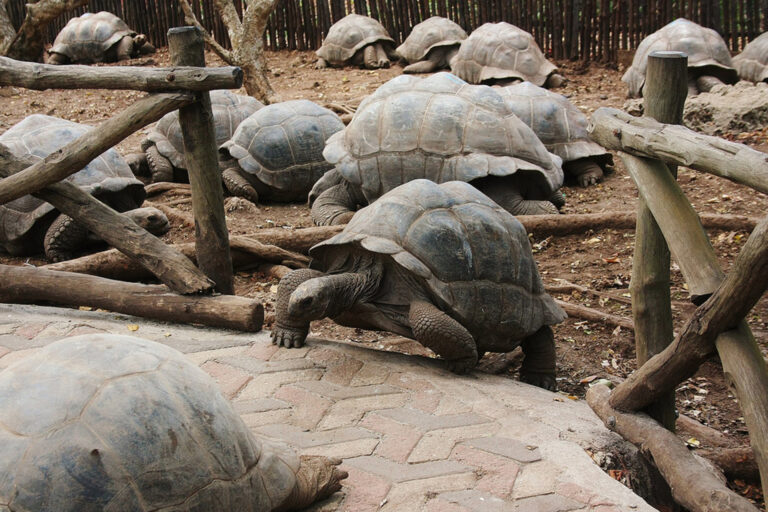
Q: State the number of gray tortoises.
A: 13